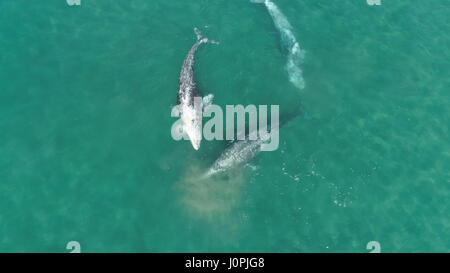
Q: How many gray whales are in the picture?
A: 3